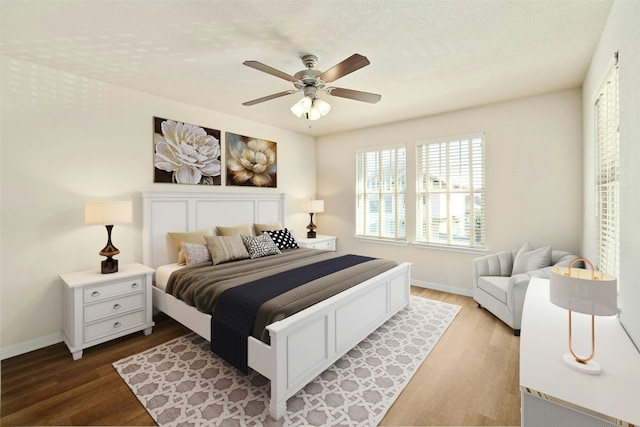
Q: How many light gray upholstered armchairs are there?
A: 1